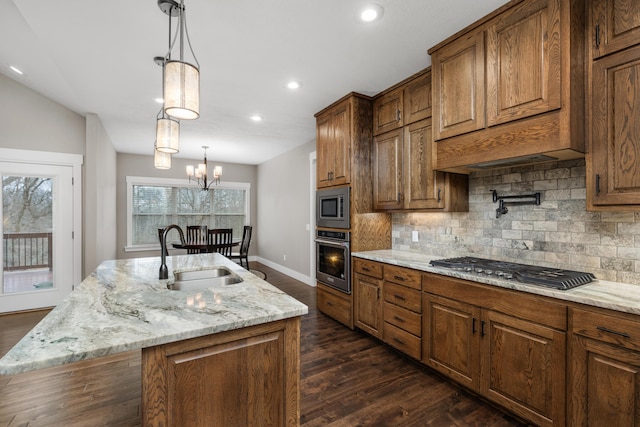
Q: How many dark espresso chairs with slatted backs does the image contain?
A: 4